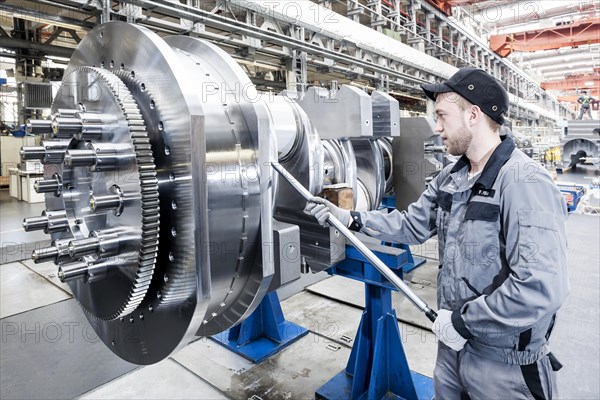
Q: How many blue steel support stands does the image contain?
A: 3